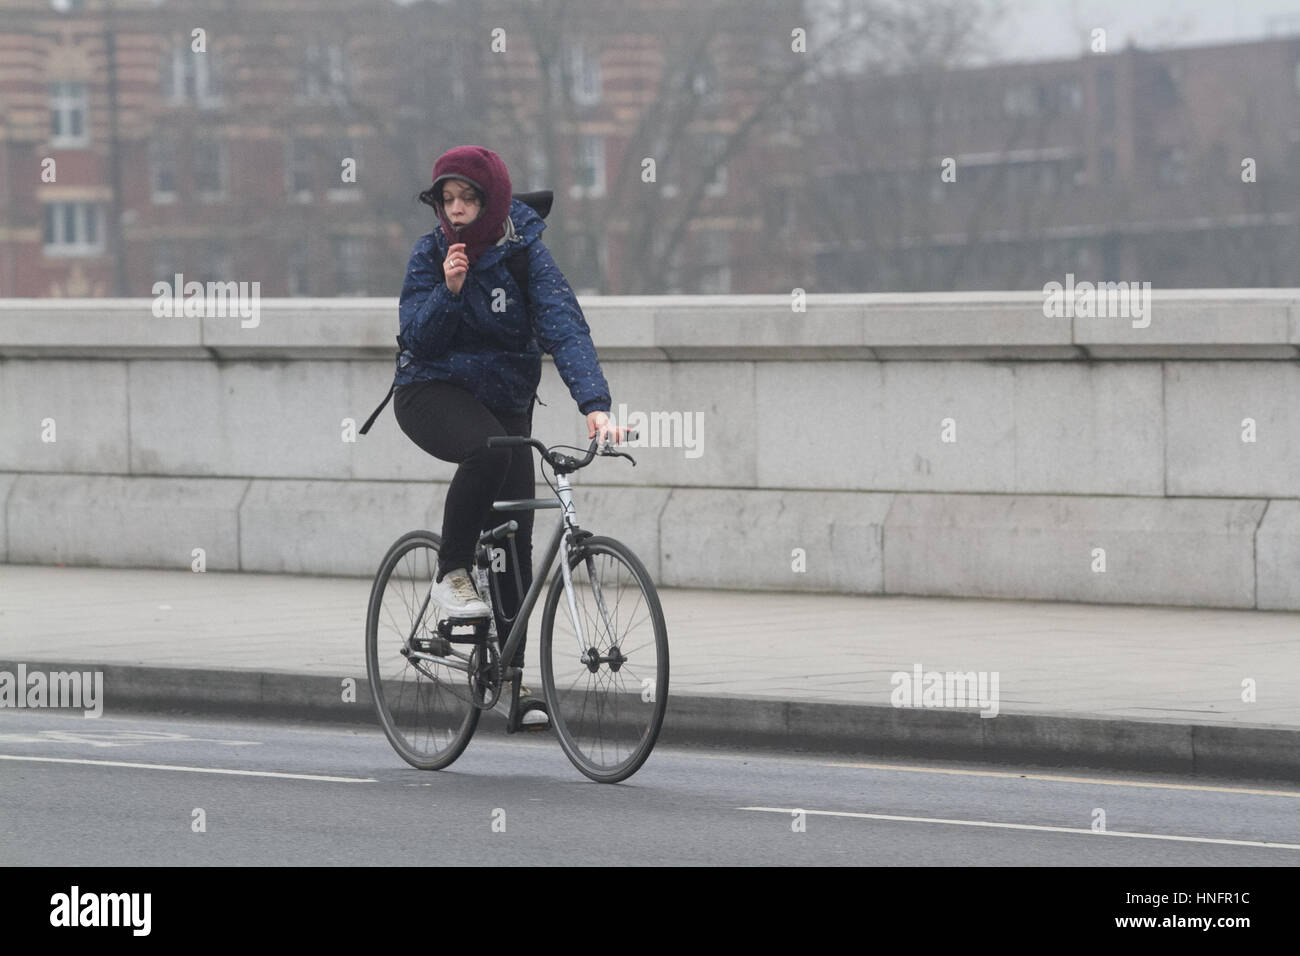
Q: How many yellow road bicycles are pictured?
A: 0